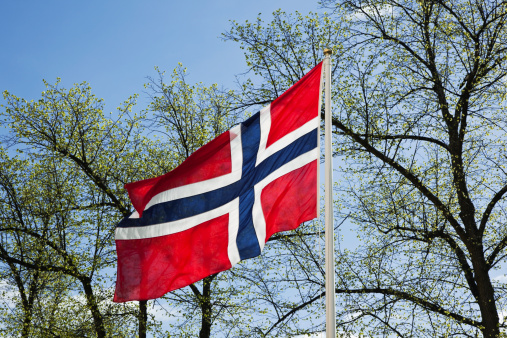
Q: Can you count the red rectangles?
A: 4